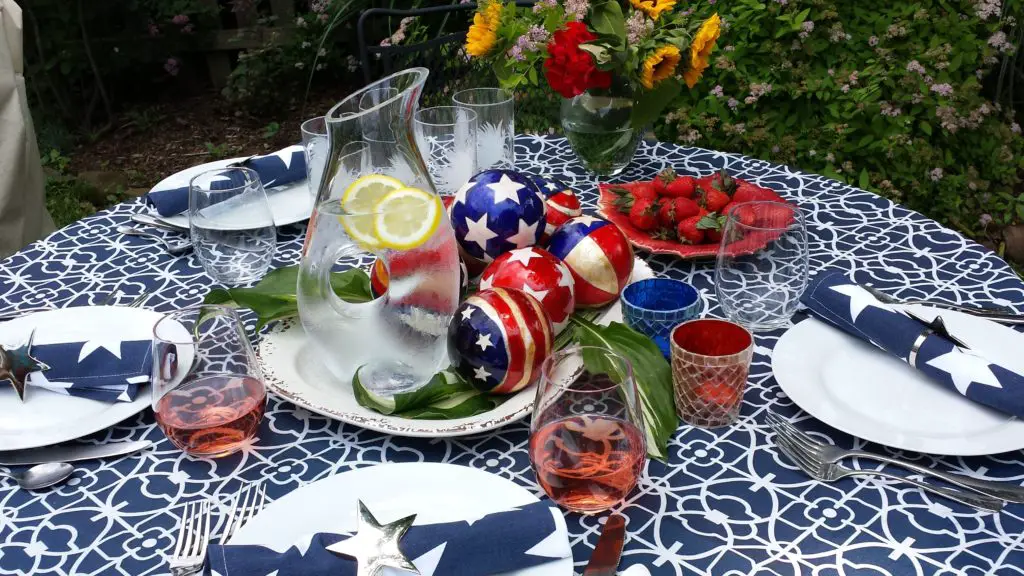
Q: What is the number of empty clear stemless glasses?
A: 2